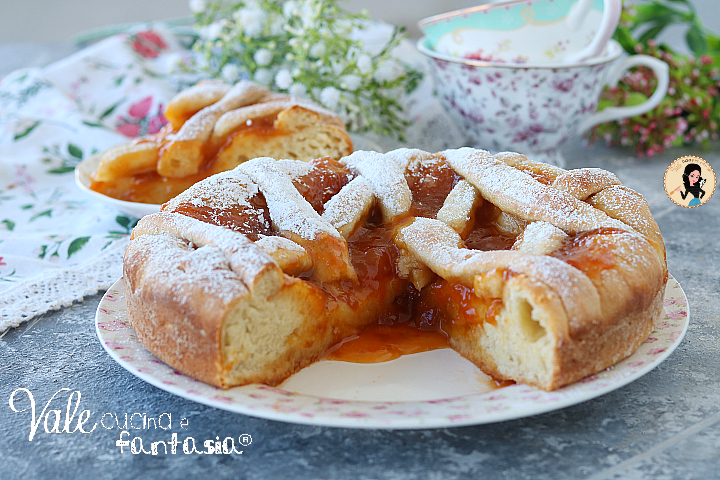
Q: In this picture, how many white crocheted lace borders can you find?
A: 1